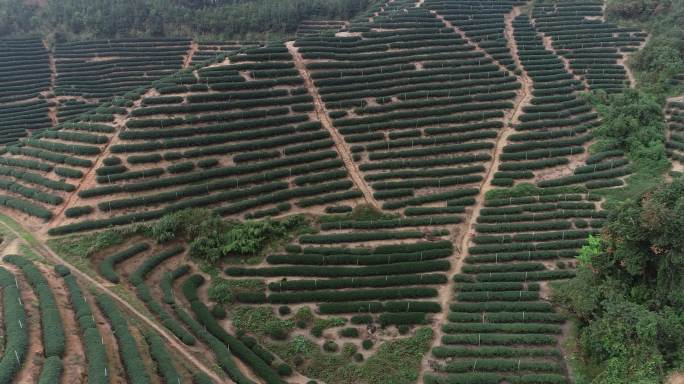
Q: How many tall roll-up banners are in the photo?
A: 0